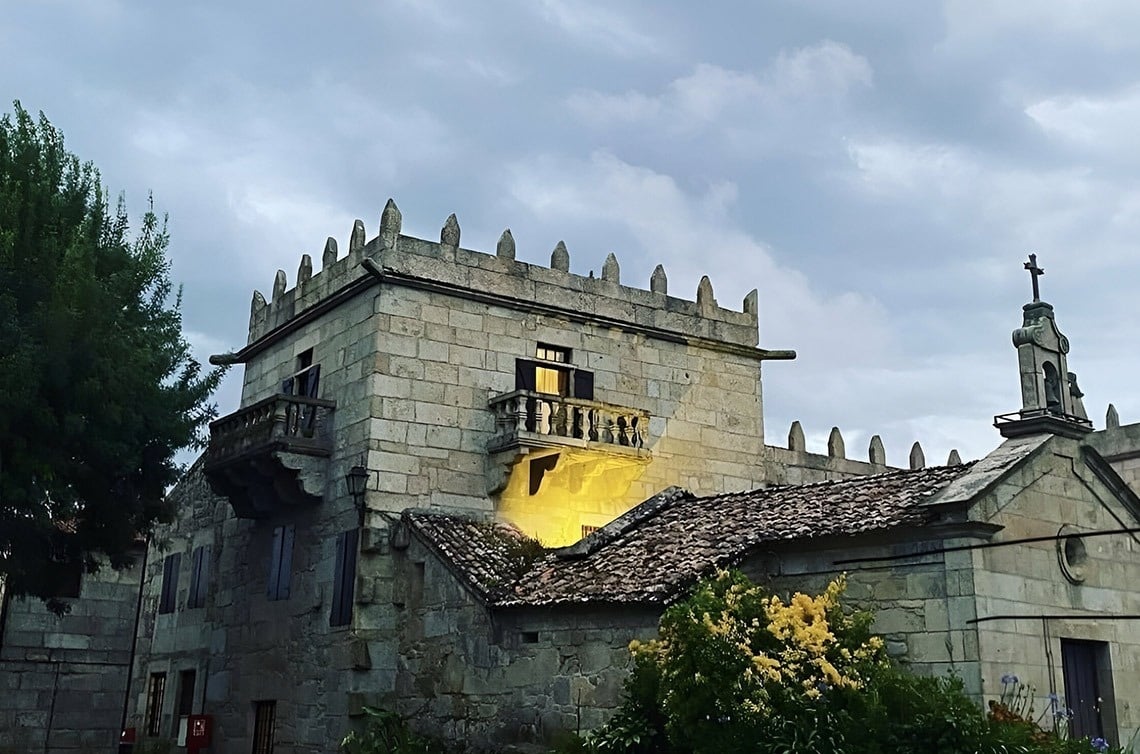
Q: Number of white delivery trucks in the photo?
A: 0